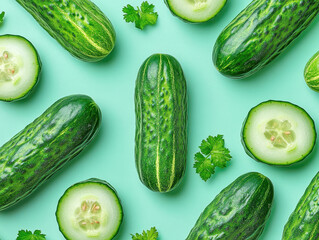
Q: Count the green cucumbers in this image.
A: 7